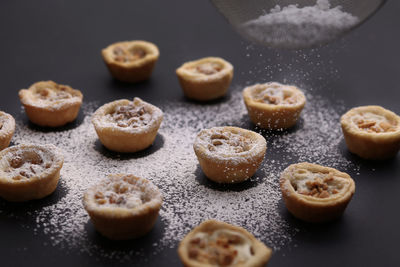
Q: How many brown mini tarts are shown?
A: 12